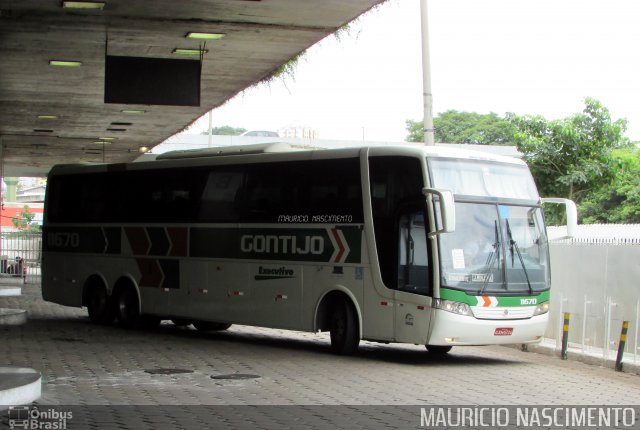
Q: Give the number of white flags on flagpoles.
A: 0